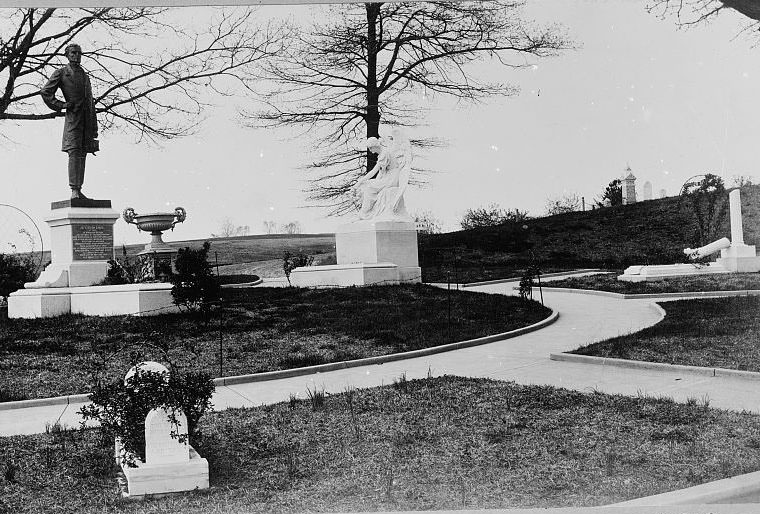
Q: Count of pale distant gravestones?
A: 3